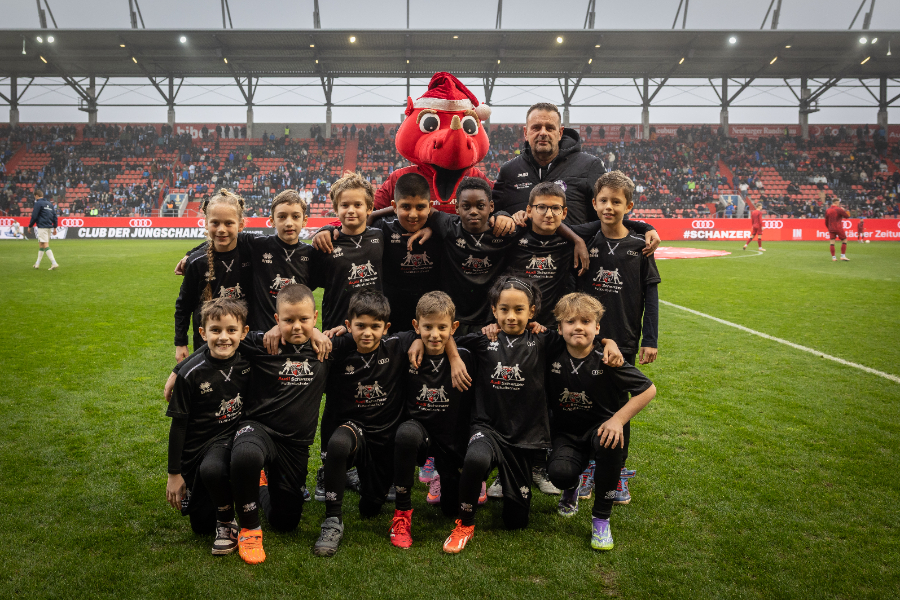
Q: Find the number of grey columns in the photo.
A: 12